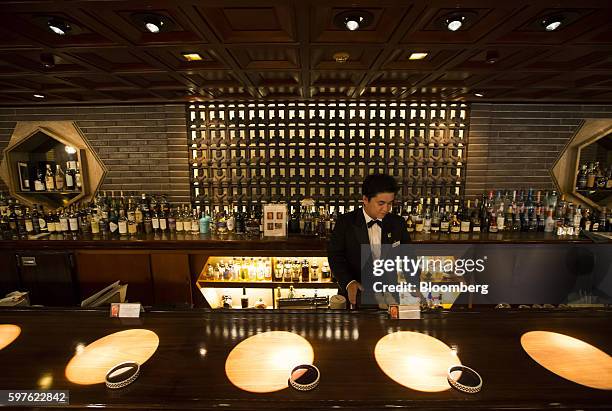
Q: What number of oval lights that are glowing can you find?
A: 5